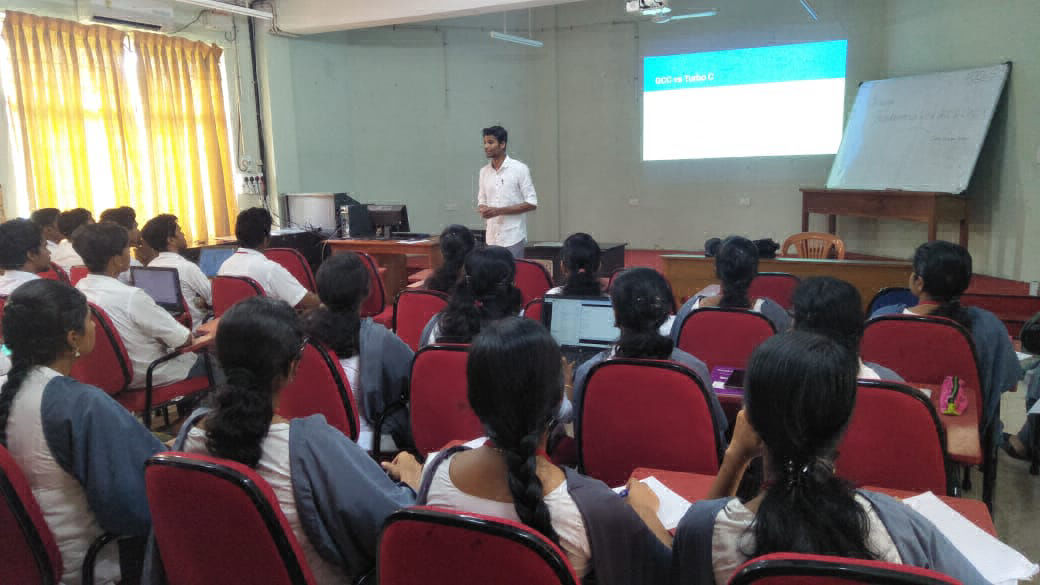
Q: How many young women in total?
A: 12